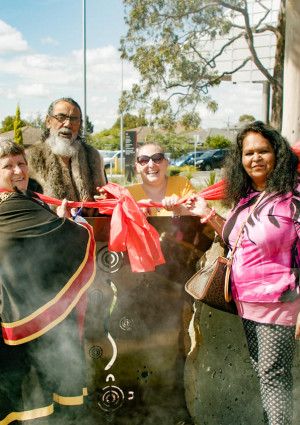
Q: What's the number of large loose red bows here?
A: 1